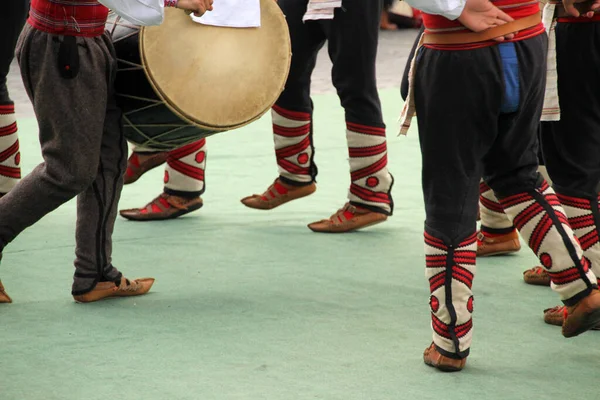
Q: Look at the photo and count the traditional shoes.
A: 11